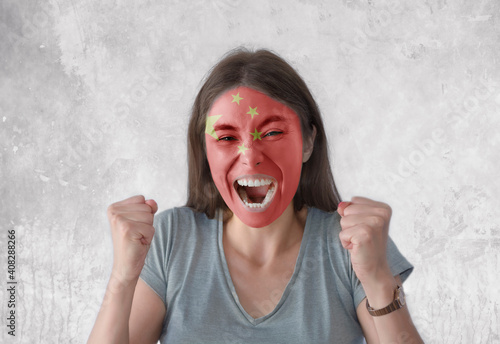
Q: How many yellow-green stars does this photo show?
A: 5